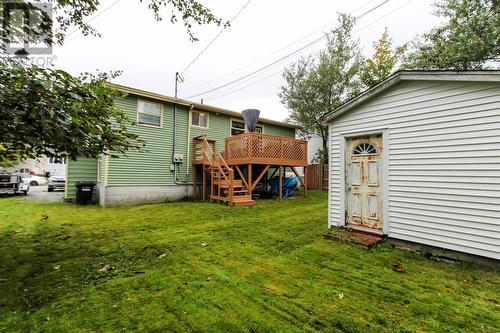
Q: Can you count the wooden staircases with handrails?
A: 1